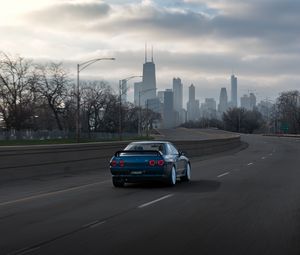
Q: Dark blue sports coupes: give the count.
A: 1